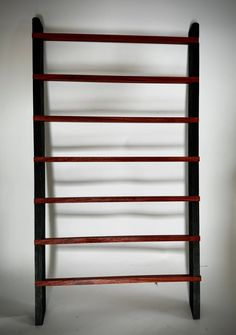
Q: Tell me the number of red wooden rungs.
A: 7